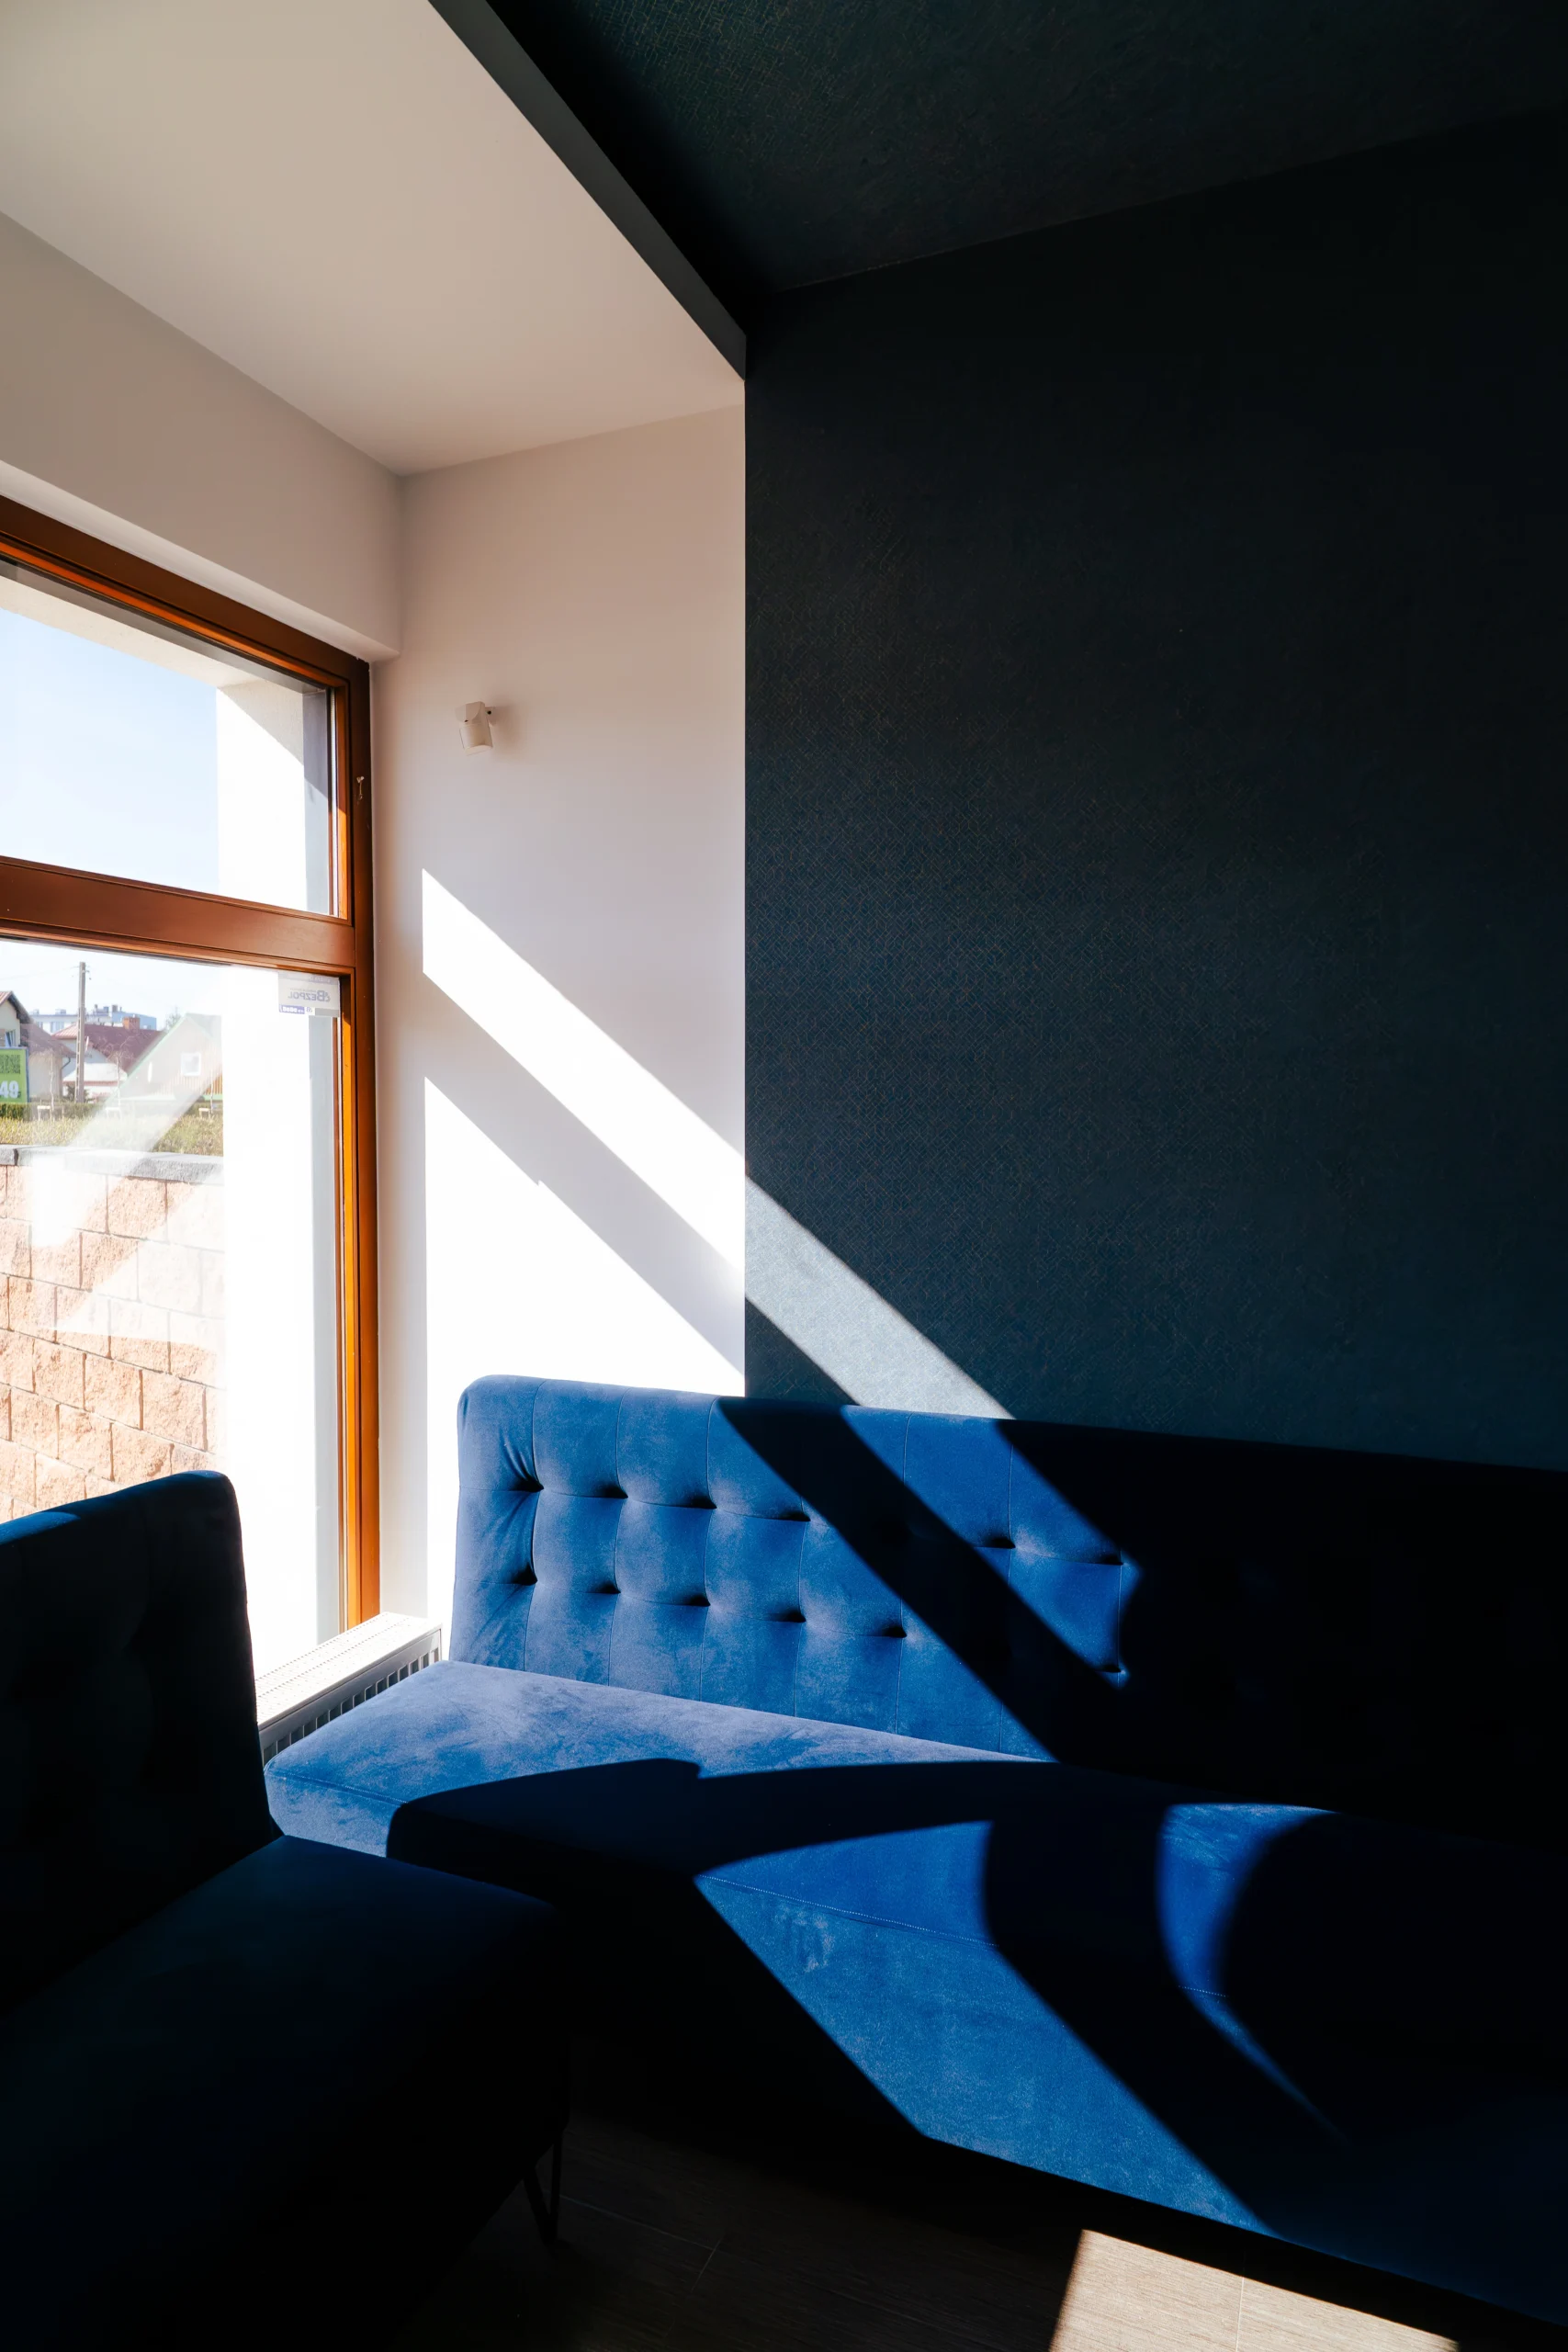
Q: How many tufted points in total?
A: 12